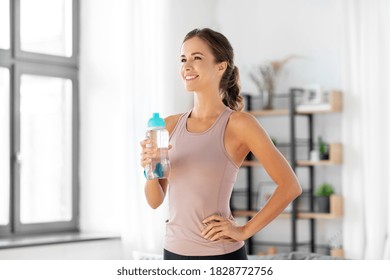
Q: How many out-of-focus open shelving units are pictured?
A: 1